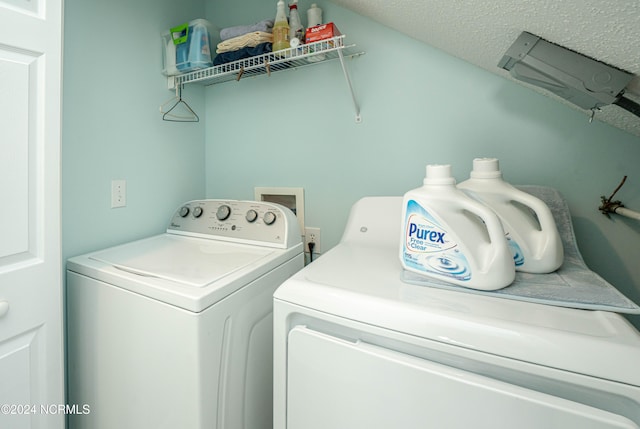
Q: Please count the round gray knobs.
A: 5